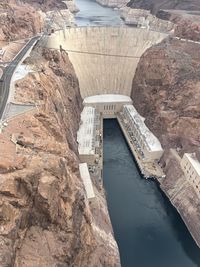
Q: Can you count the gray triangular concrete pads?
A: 1